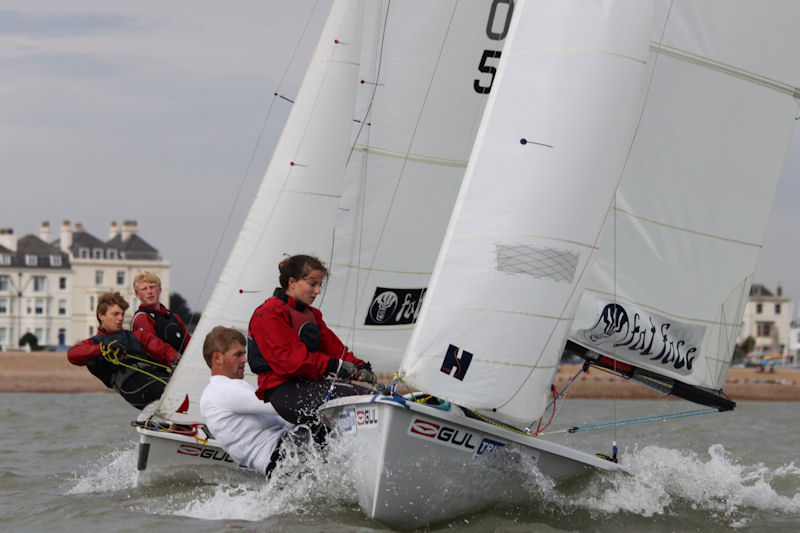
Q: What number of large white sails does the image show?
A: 4